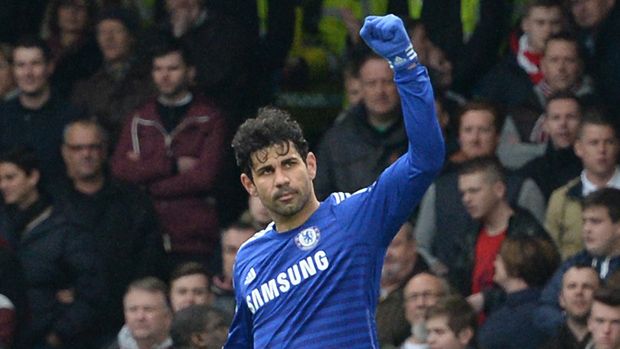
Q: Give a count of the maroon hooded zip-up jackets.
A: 1